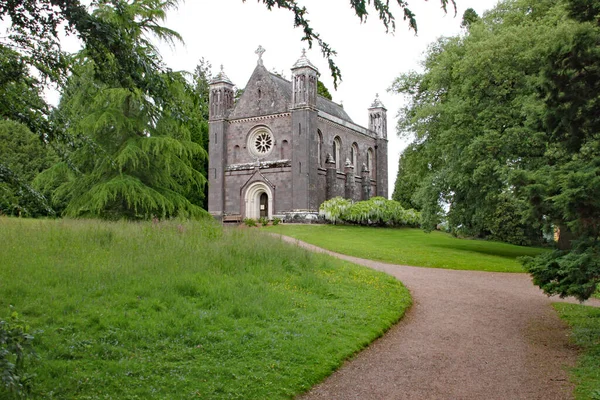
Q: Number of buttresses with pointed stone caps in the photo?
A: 3